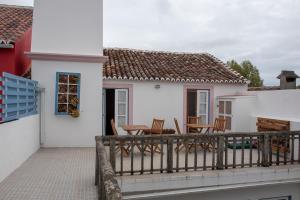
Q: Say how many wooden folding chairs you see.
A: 5